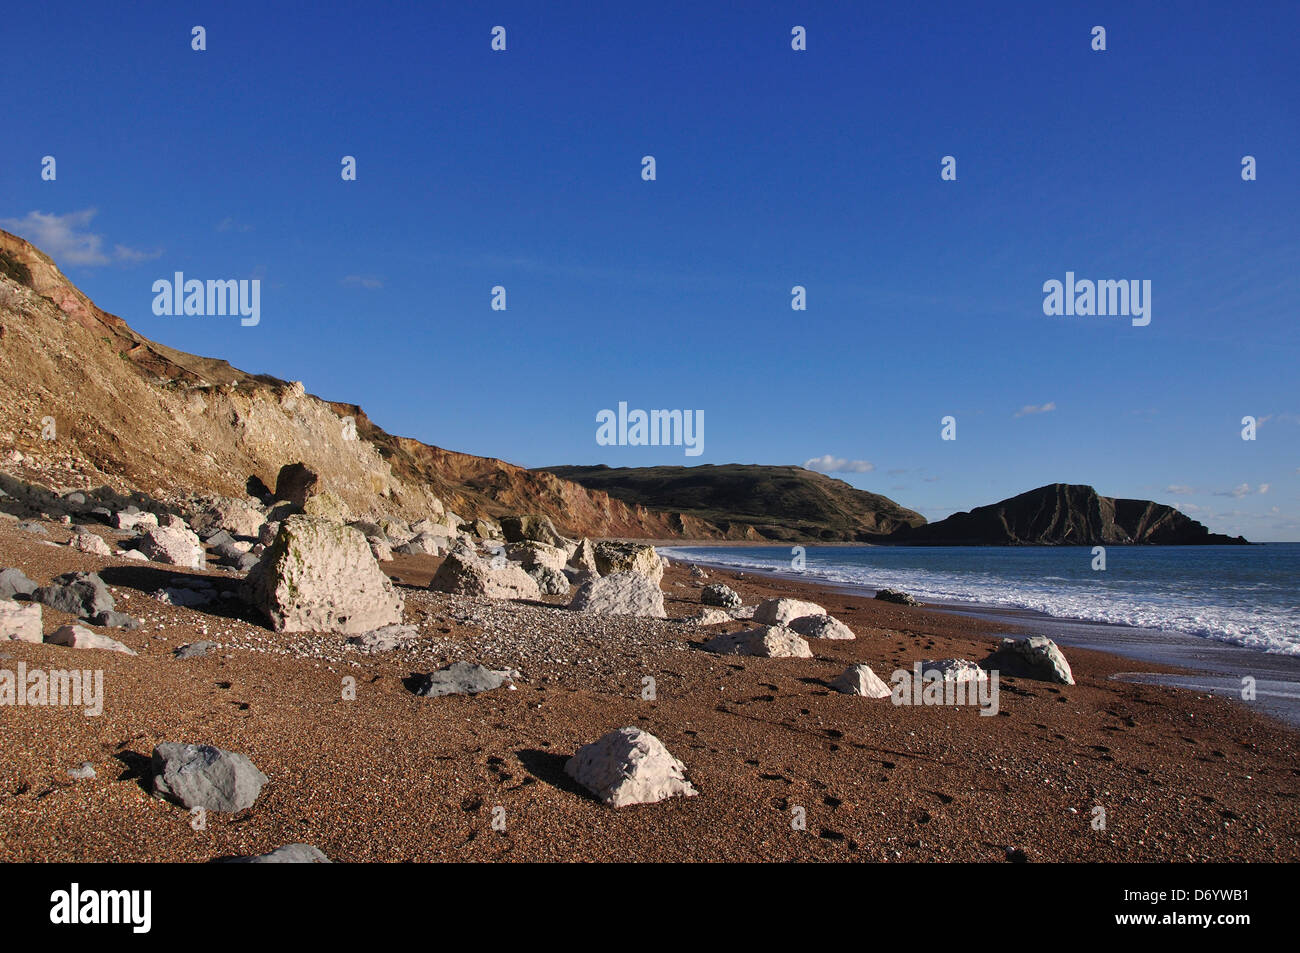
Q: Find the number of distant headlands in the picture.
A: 2